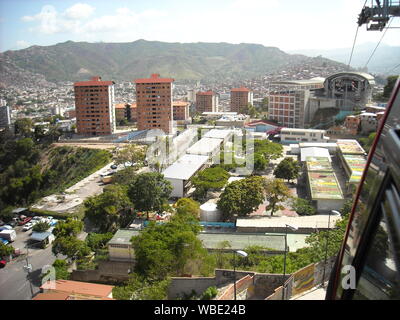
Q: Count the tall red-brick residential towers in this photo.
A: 4